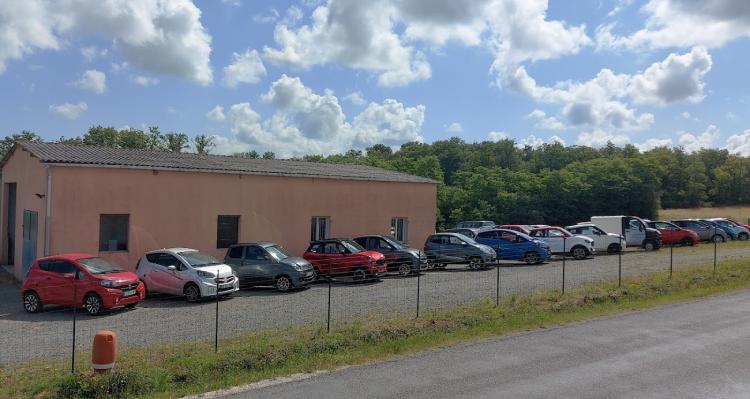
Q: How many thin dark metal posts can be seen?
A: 9